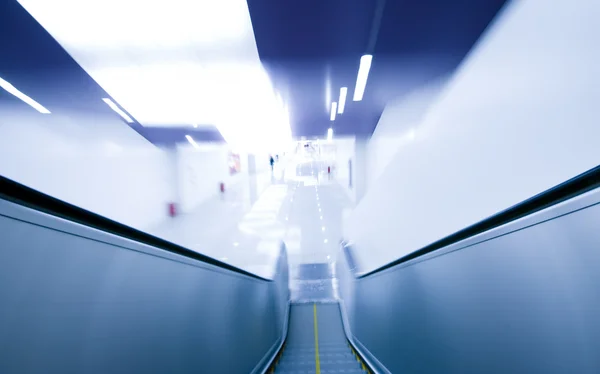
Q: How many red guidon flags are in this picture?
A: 0